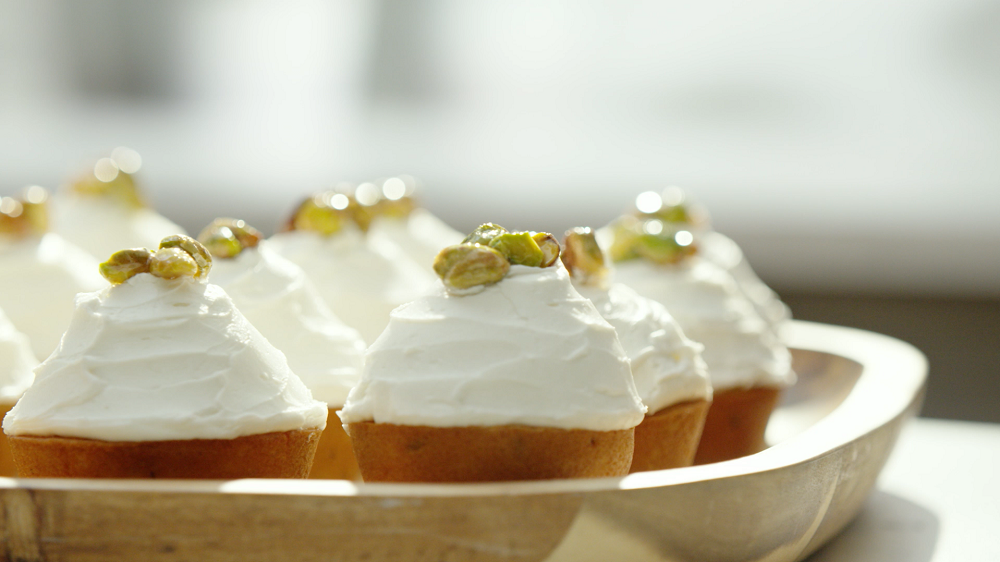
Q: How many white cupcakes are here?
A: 11